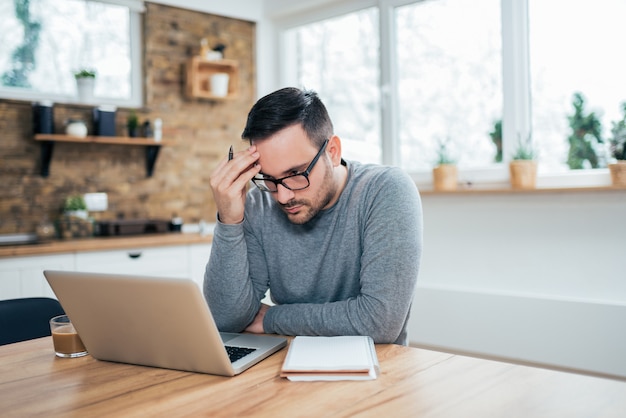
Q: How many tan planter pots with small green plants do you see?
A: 3